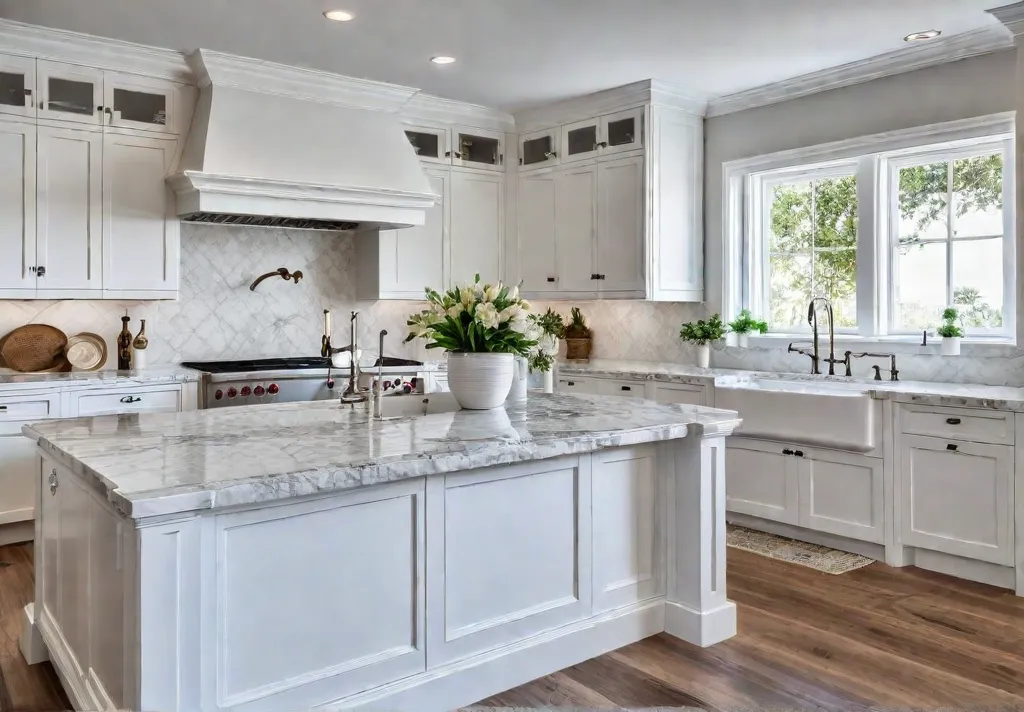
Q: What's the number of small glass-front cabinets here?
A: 8